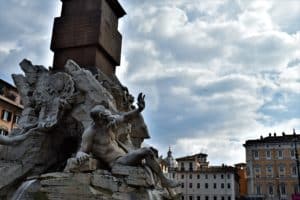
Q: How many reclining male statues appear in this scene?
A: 1